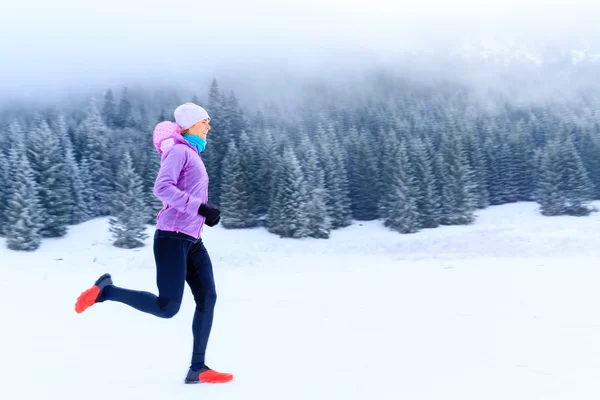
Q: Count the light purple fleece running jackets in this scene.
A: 1